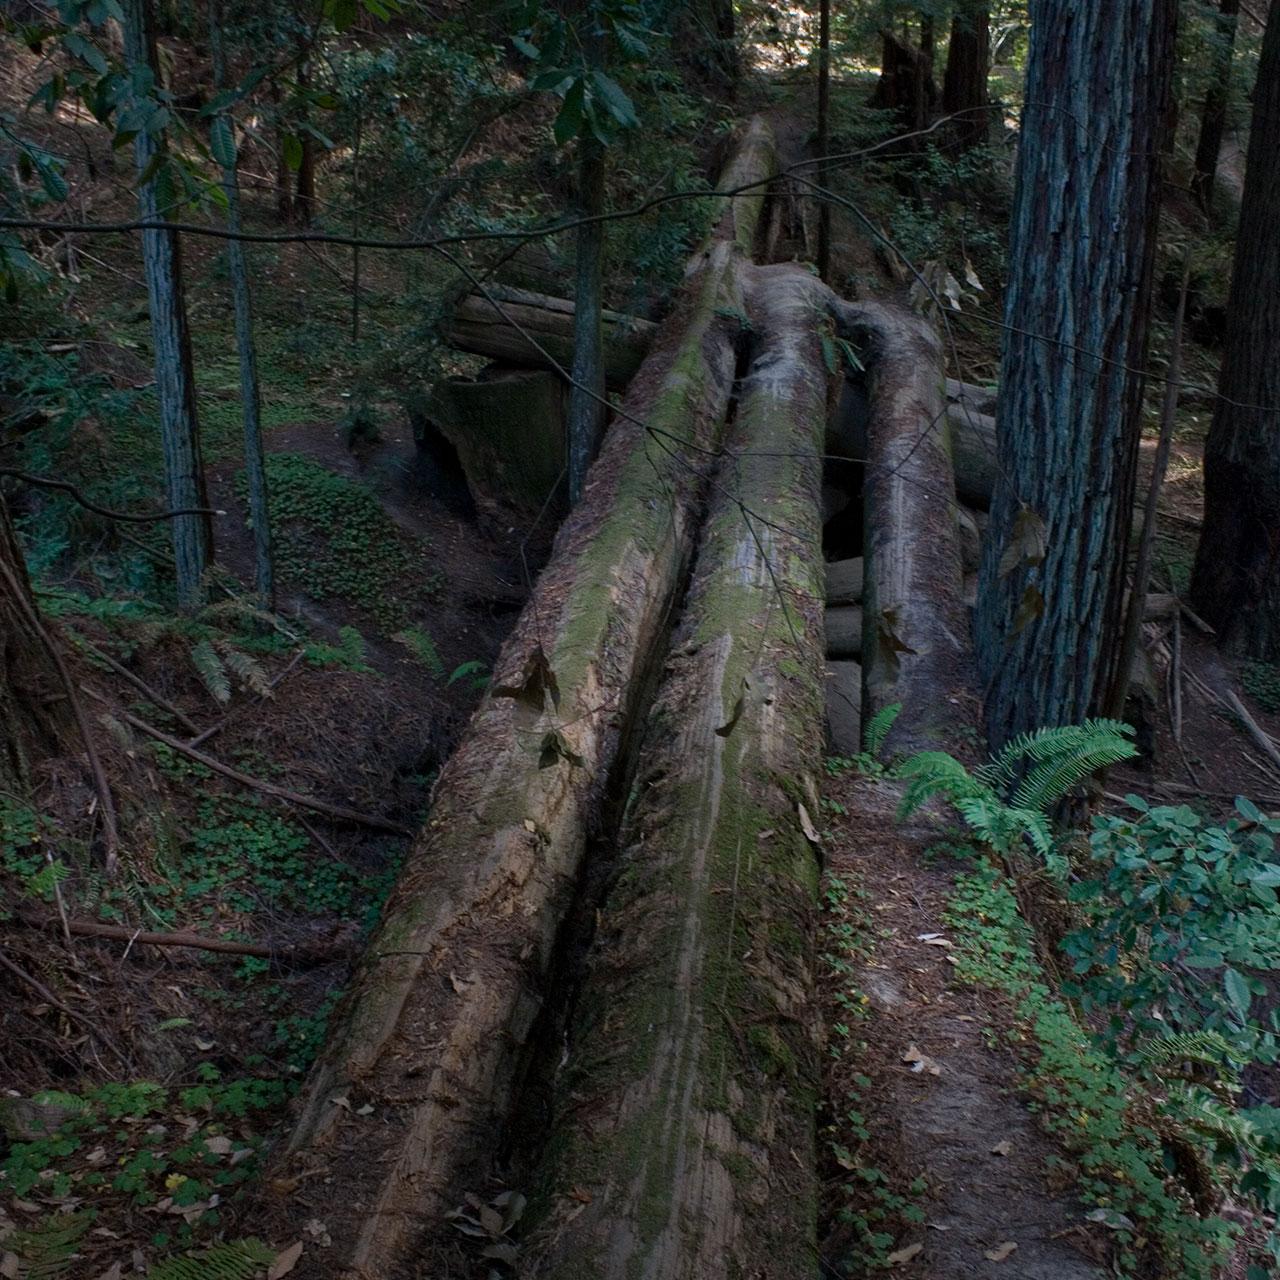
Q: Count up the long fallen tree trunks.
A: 3